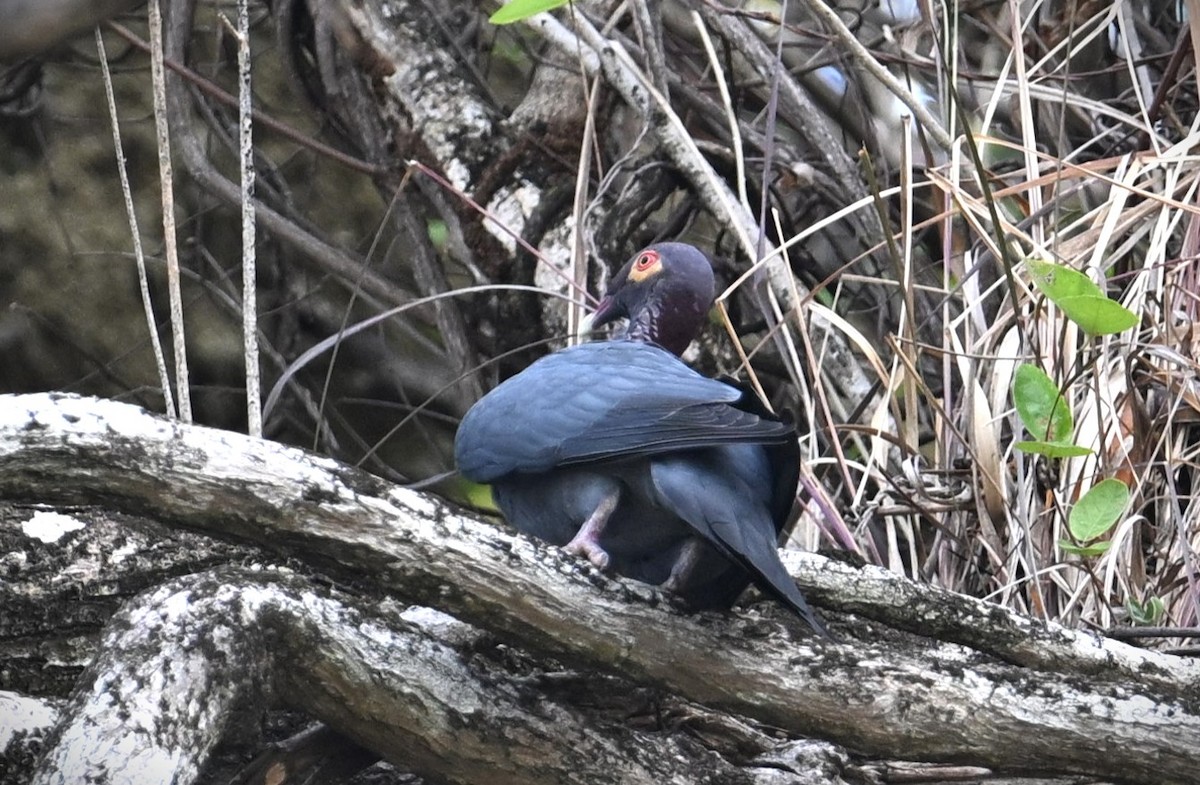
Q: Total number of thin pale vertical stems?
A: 3